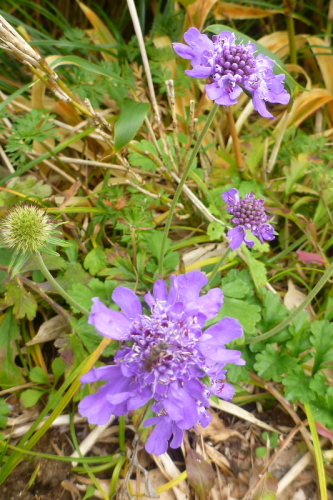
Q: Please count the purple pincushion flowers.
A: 3